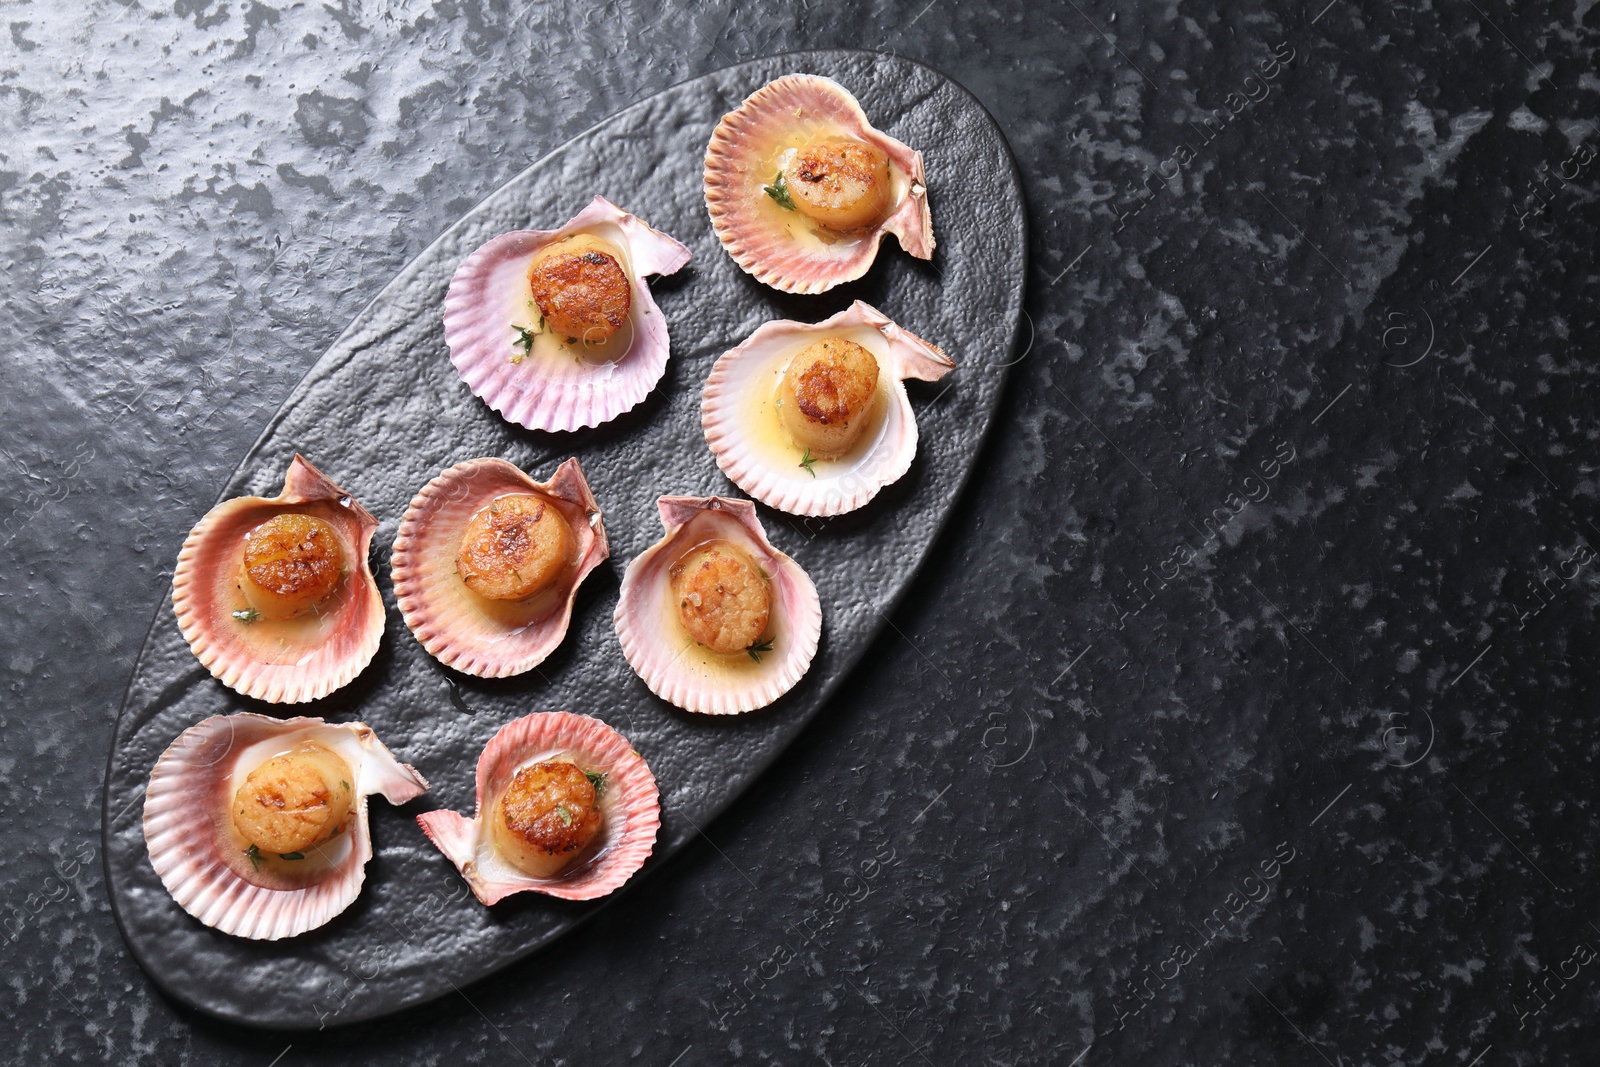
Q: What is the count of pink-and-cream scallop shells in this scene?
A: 8